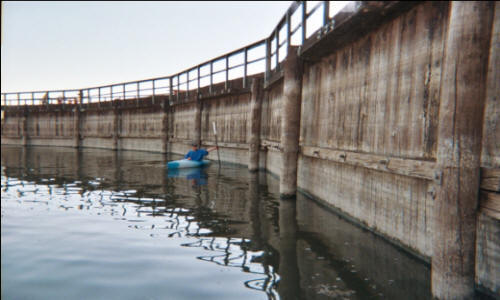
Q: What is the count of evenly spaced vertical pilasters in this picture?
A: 8